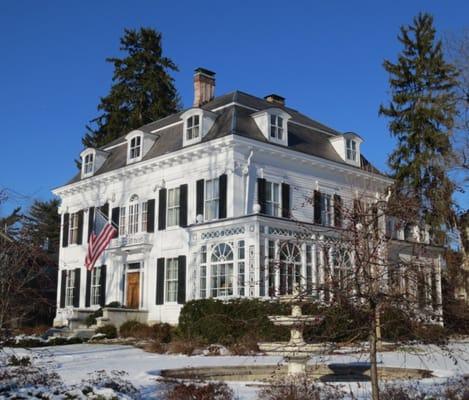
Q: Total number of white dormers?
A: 5